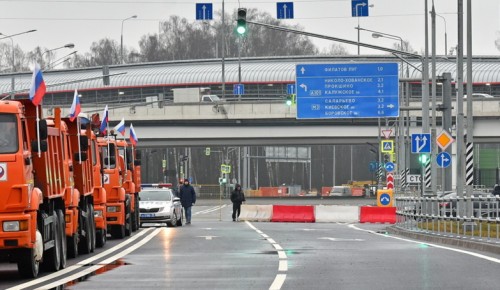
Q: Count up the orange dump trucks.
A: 5